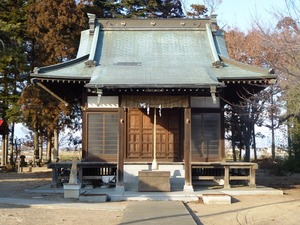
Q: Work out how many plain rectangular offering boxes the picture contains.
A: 1